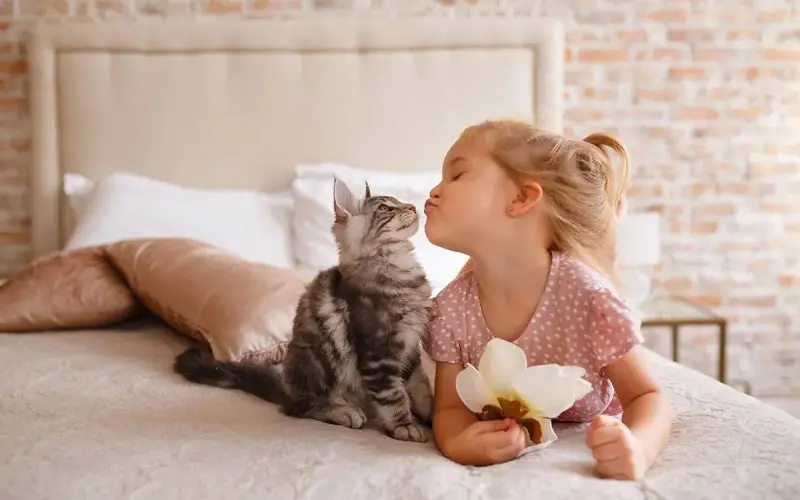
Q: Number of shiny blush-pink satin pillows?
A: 2